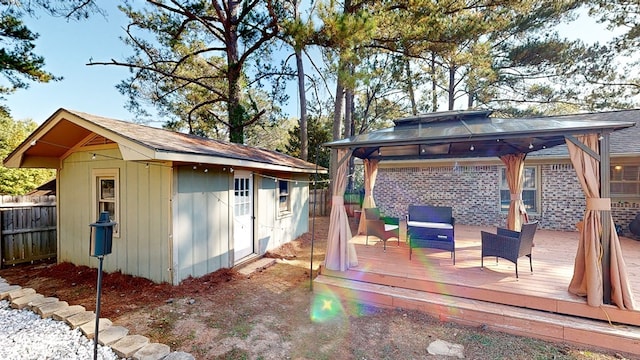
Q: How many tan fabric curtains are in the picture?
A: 4